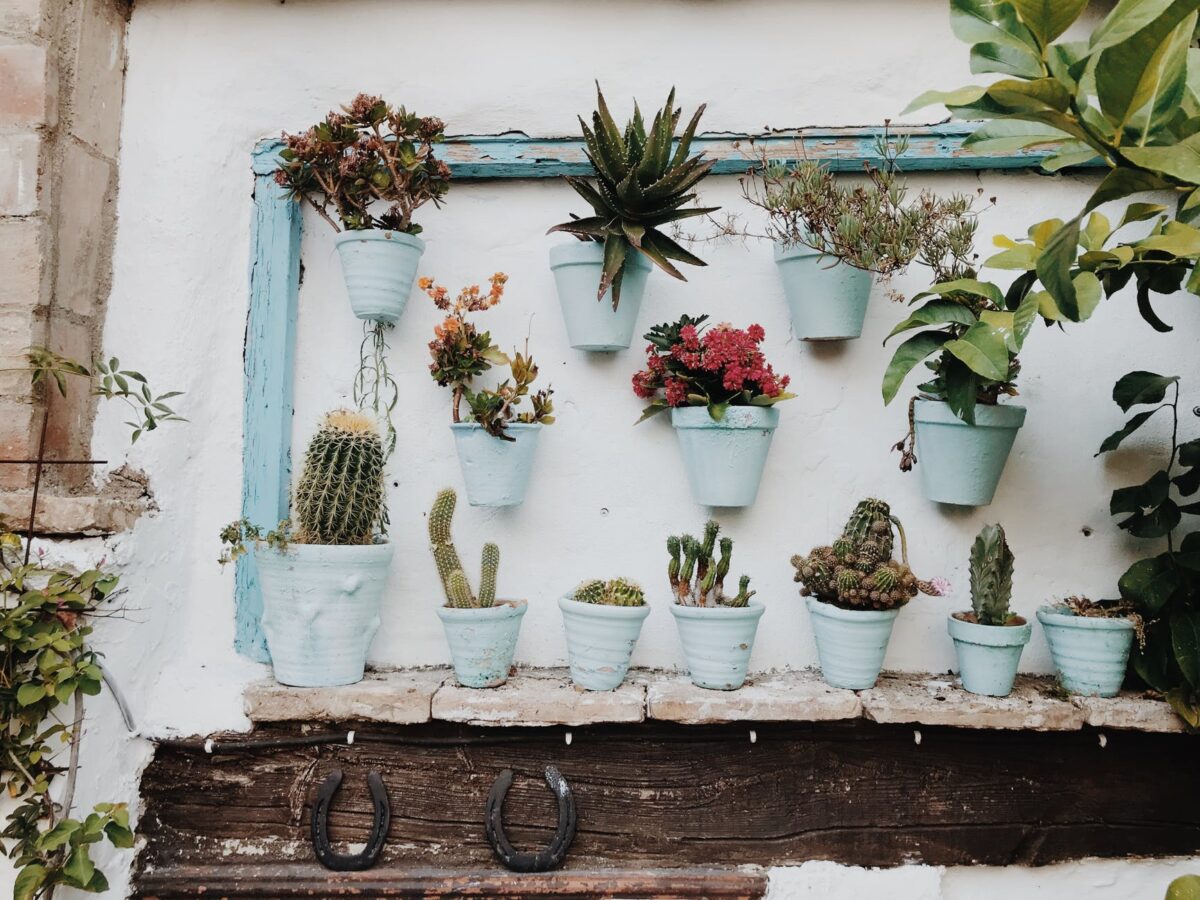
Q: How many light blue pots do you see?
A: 13